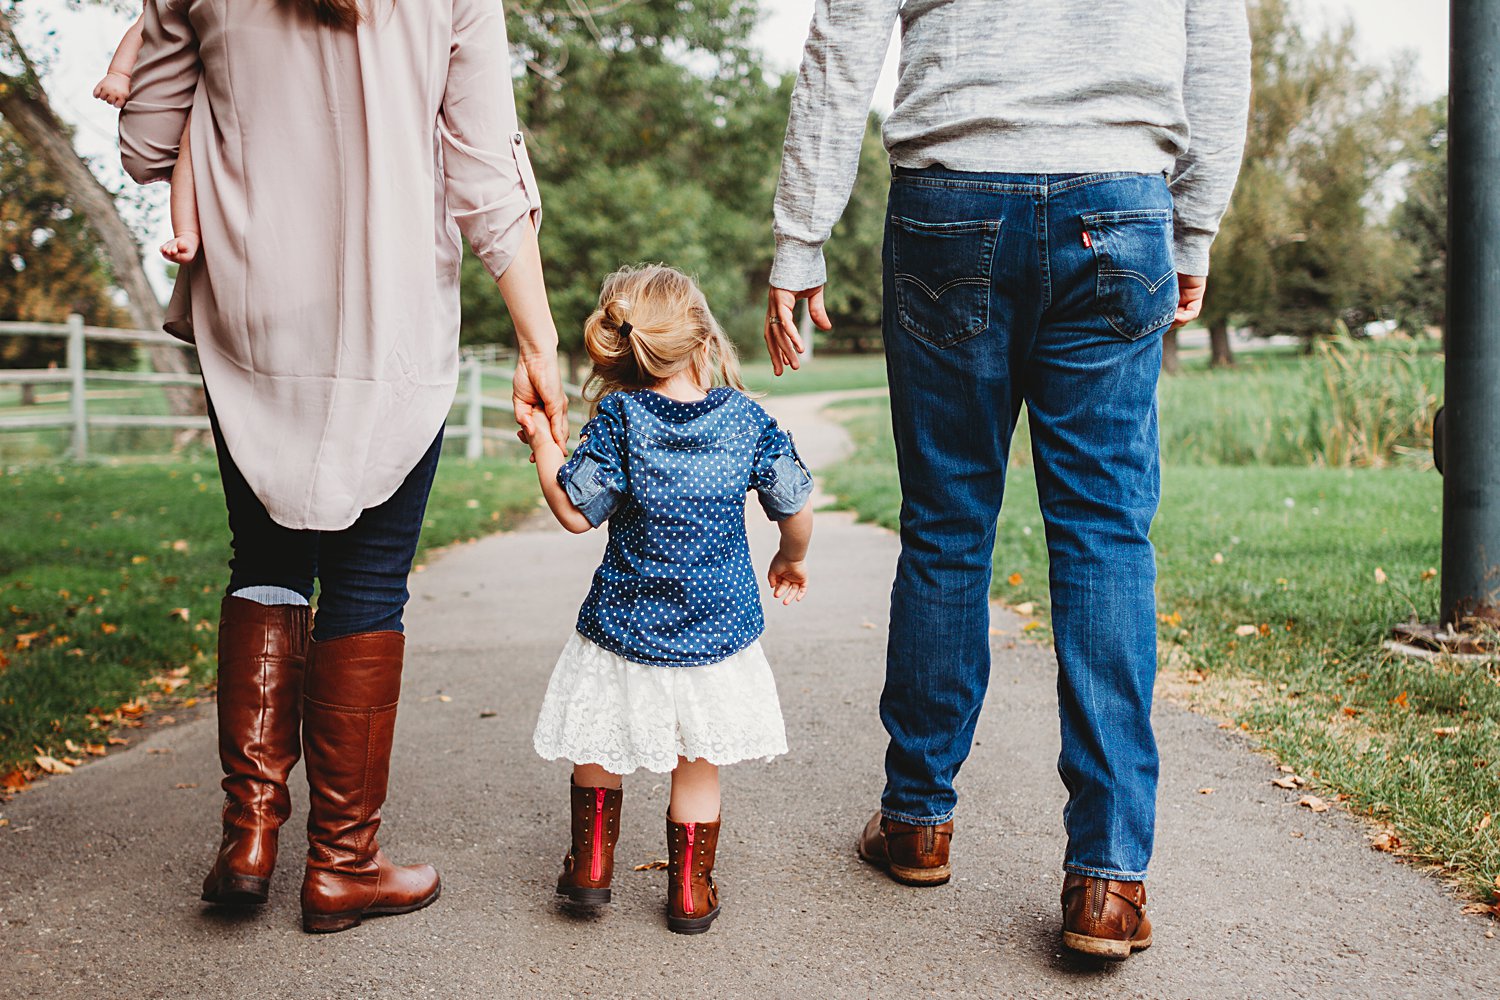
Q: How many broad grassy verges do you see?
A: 2